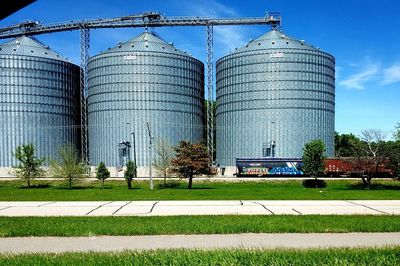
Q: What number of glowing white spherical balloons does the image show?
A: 0